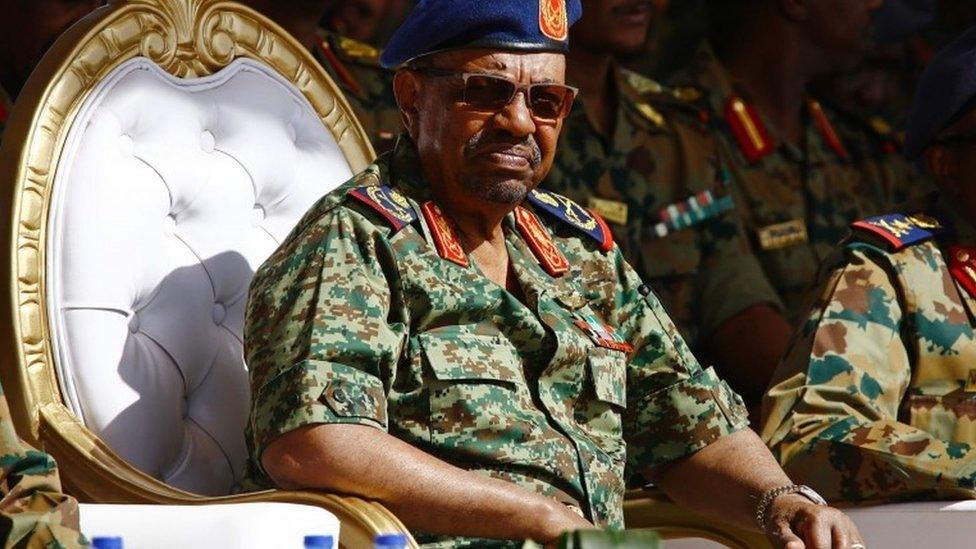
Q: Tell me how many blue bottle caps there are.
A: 3